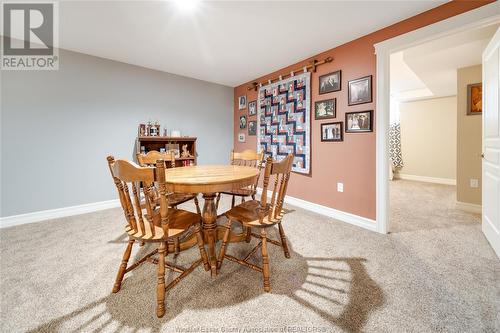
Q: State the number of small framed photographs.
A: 10